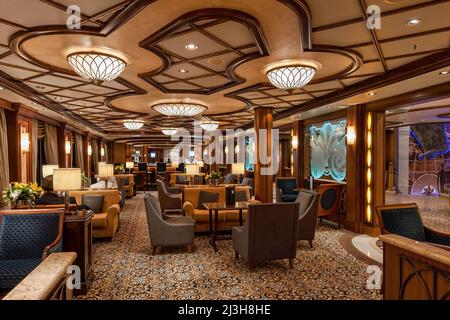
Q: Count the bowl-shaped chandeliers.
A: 6